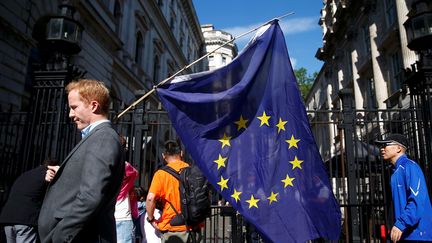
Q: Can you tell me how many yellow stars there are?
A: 12